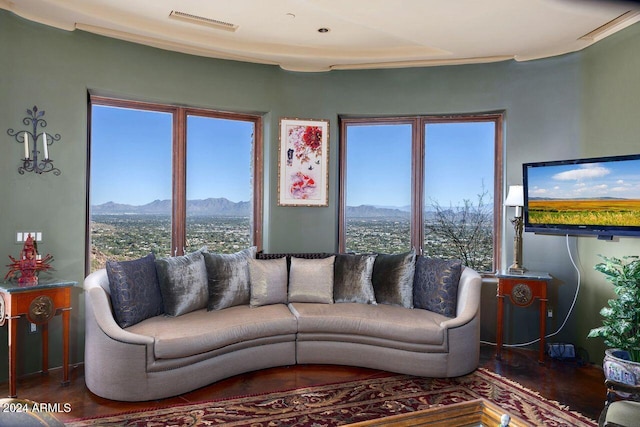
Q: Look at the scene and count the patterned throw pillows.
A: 2